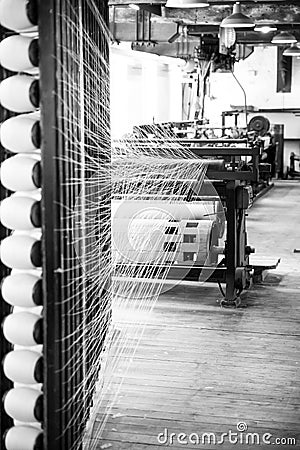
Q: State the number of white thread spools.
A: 12